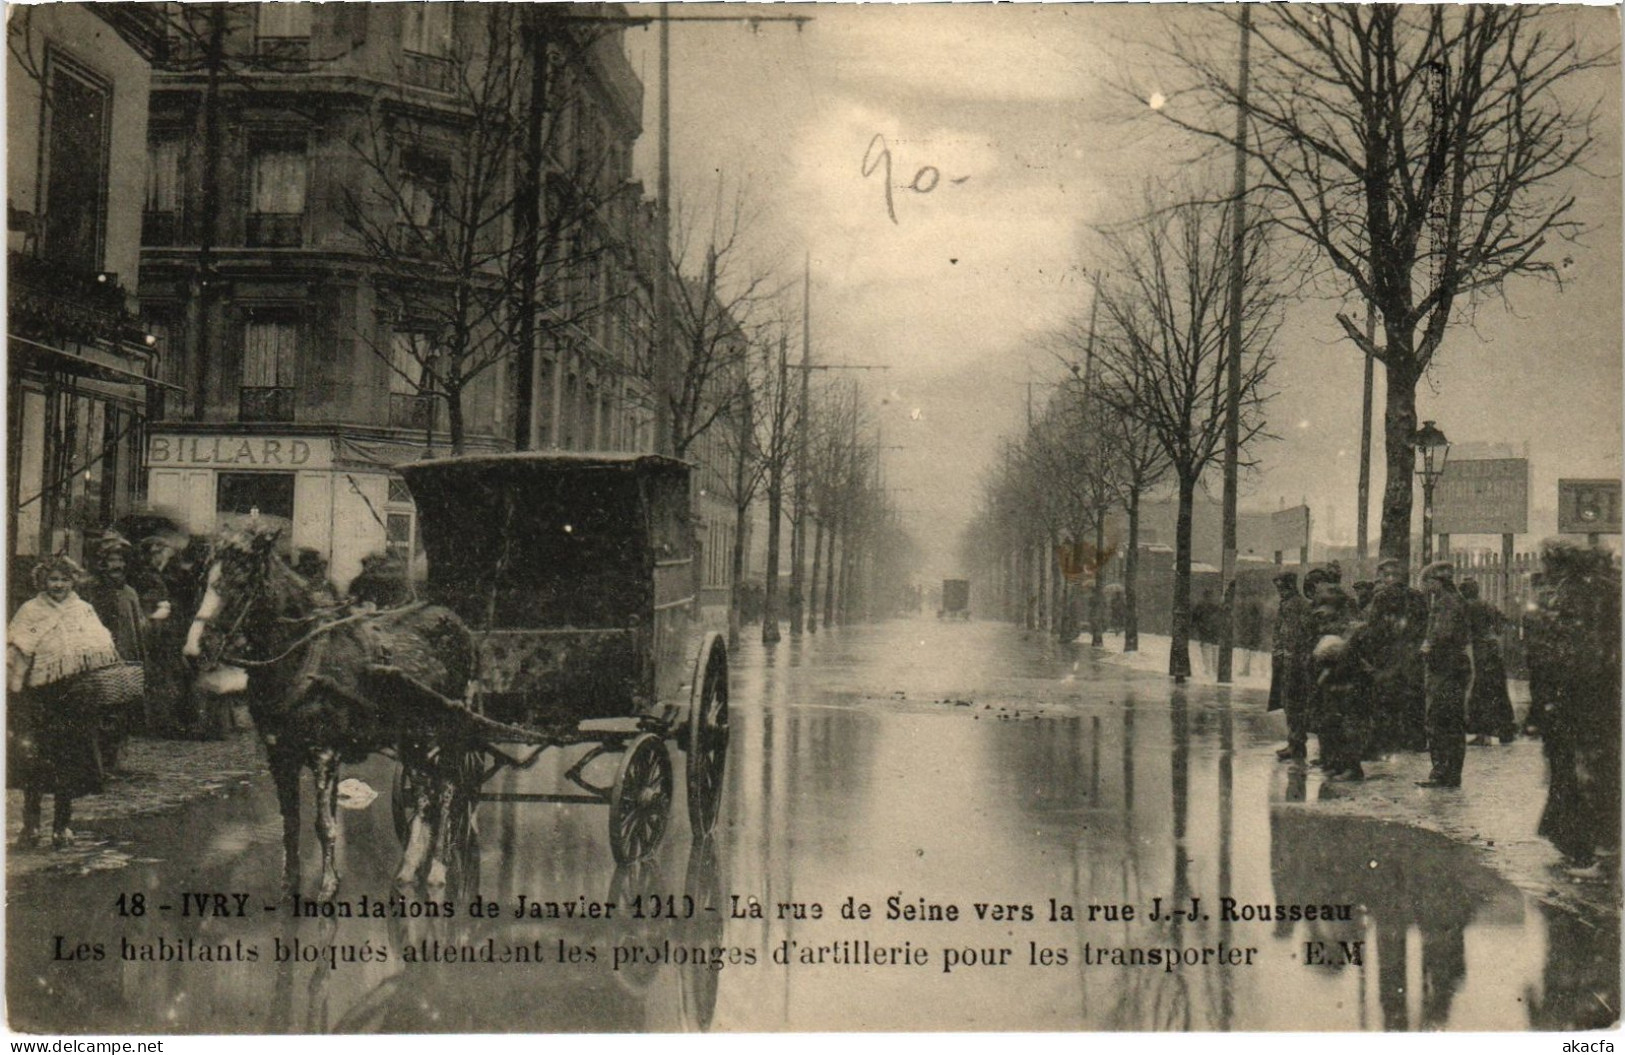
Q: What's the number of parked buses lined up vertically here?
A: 0